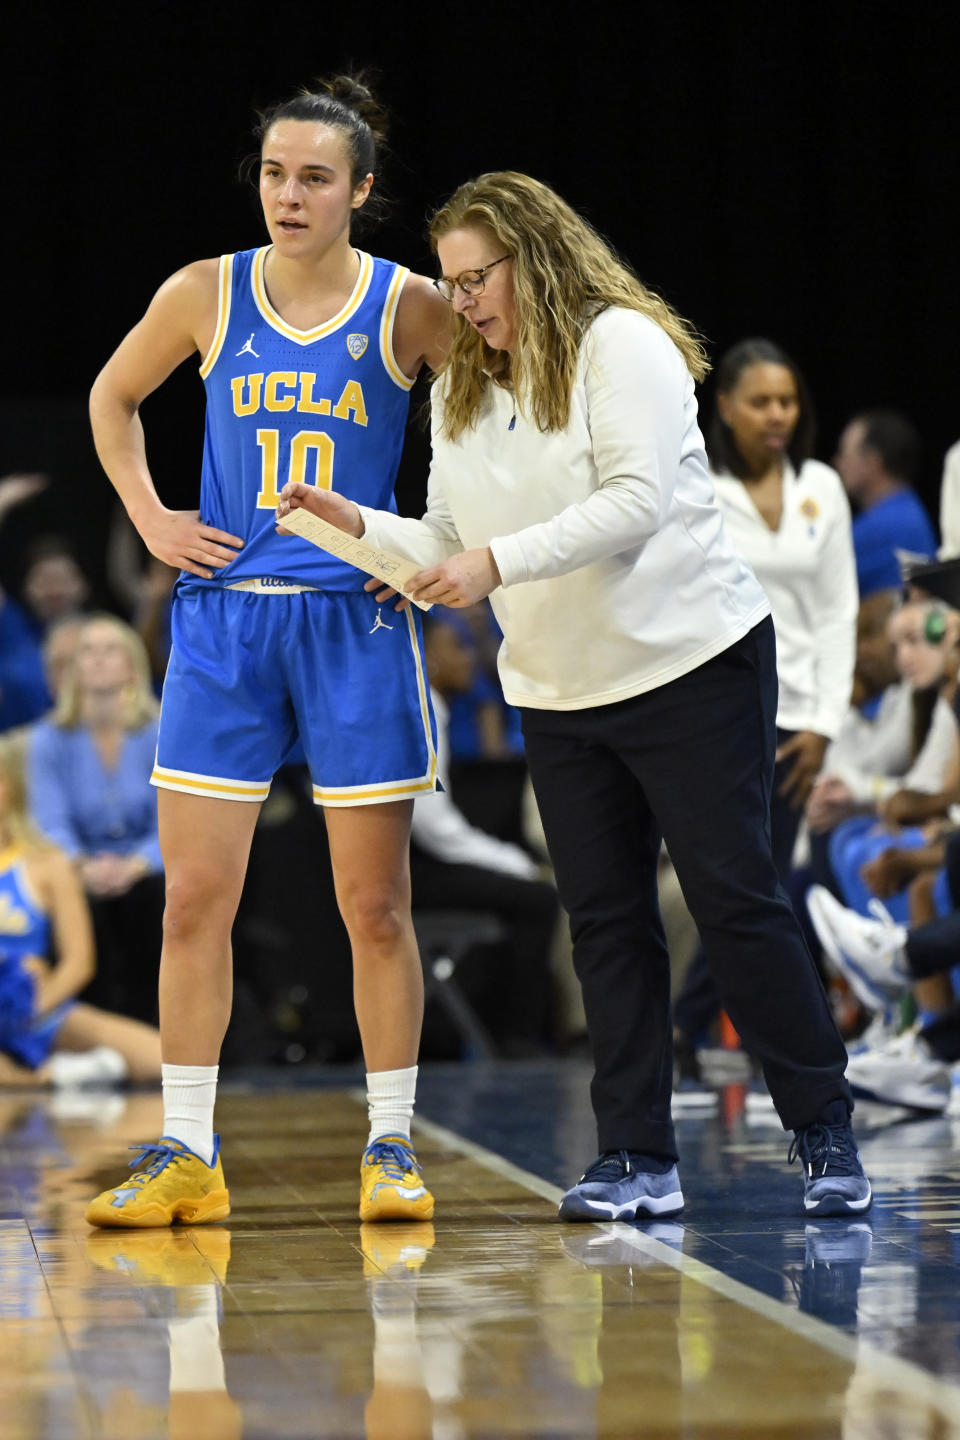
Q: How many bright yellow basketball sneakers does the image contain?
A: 2